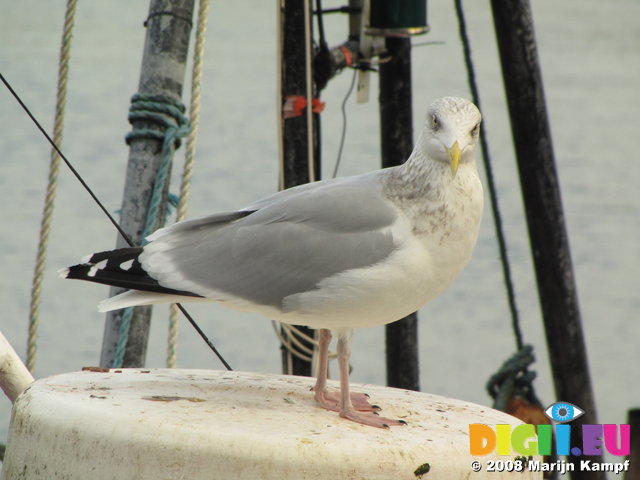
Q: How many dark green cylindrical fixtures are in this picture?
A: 1